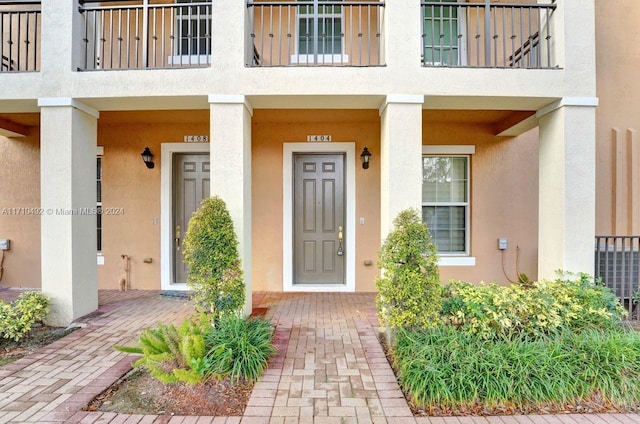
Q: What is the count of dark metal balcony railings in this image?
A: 4